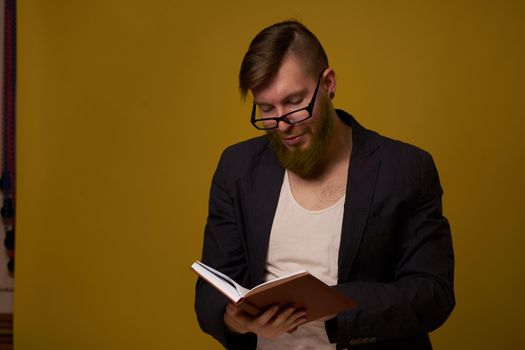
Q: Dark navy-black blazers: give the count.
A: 1